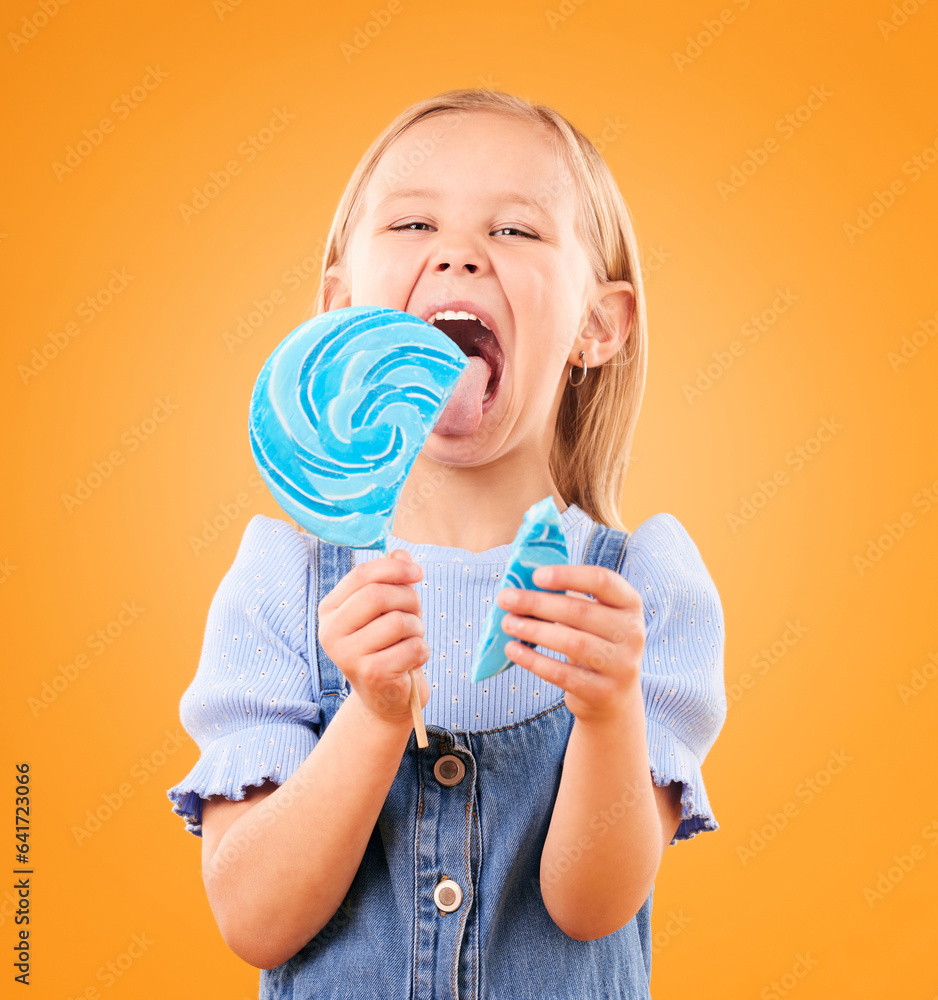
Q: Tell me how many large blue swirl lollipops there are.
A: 1